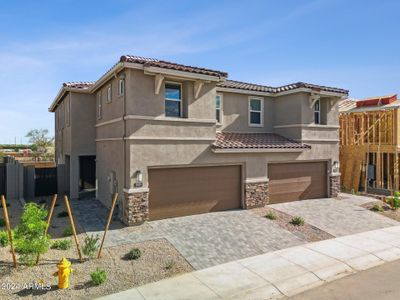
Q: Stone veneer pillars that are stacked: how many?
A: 3